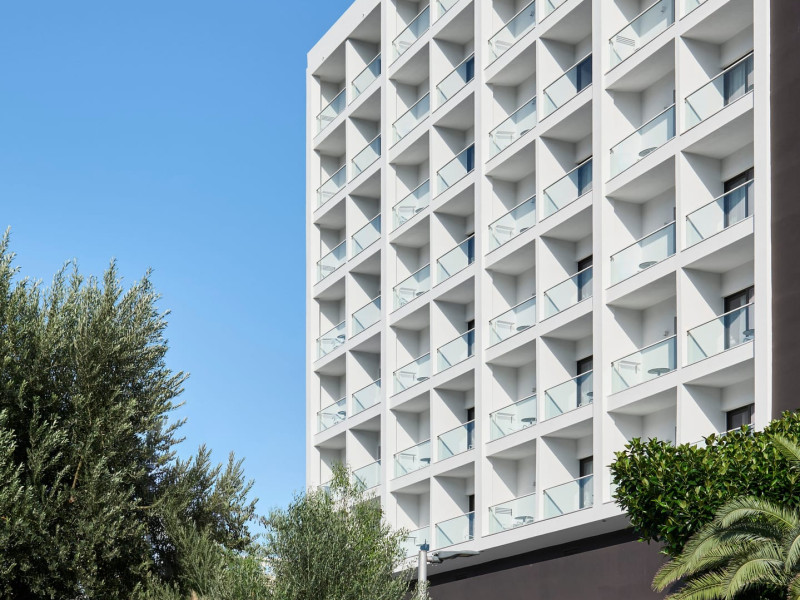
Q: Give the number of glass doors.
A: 15